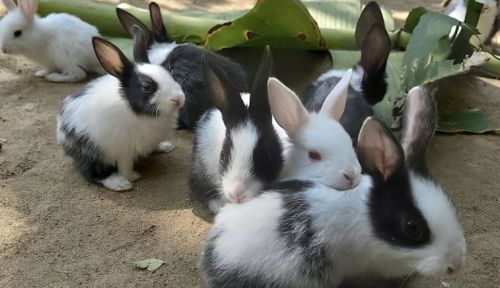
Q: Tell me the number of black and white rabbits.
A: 5